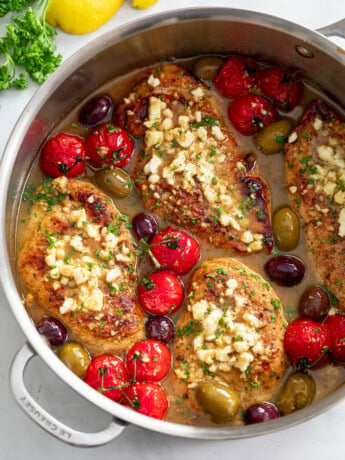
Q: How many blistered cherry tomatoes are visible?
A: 12